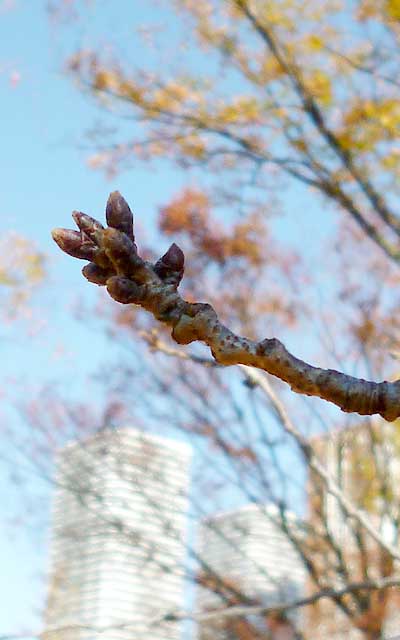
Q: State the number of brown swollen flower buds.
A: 7